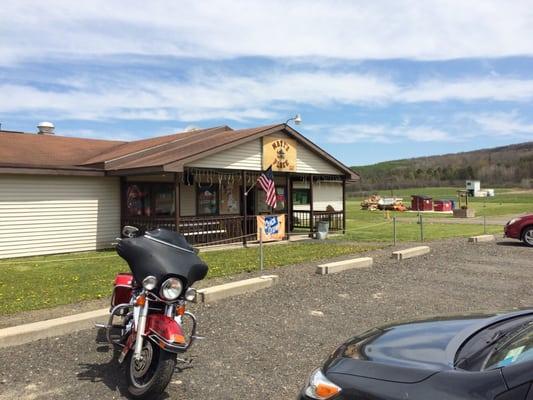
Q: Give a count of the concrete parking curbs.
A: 5